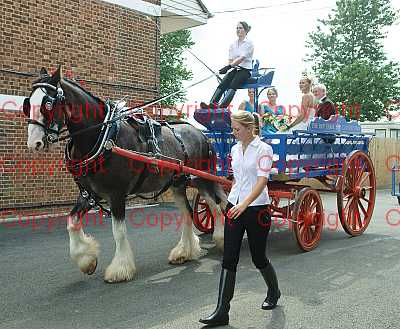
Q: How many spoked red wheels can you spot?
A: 3